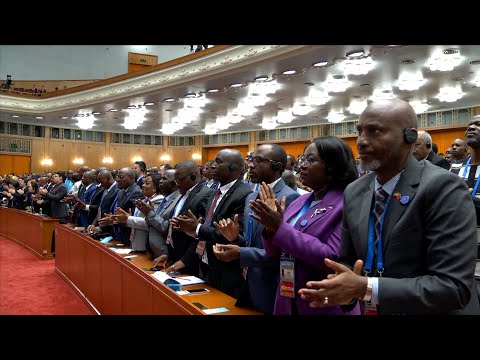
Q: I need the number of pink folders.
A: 0